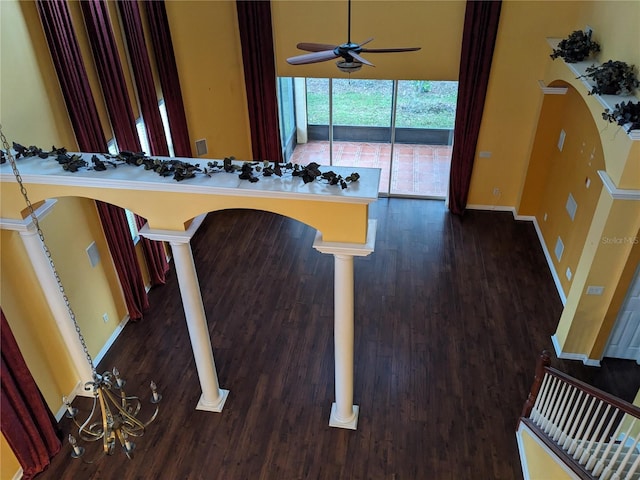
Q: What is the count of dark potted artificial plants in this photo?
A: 3